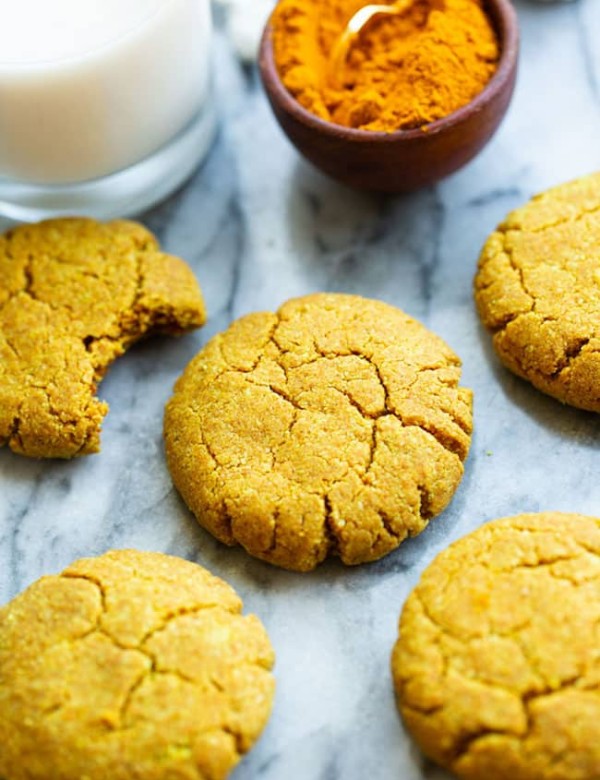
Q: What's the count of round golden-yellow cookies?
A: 5